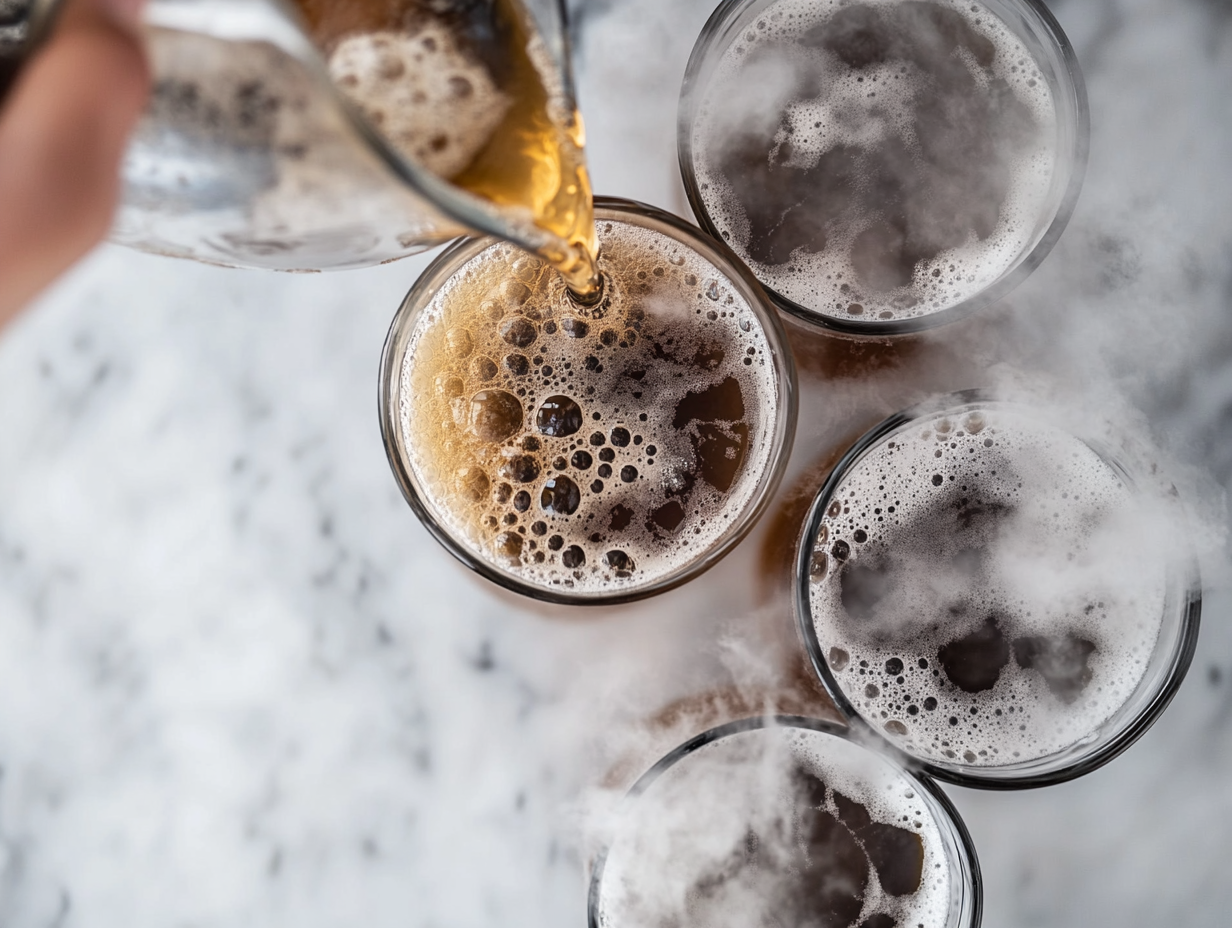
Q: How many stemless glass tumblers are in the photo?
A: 4